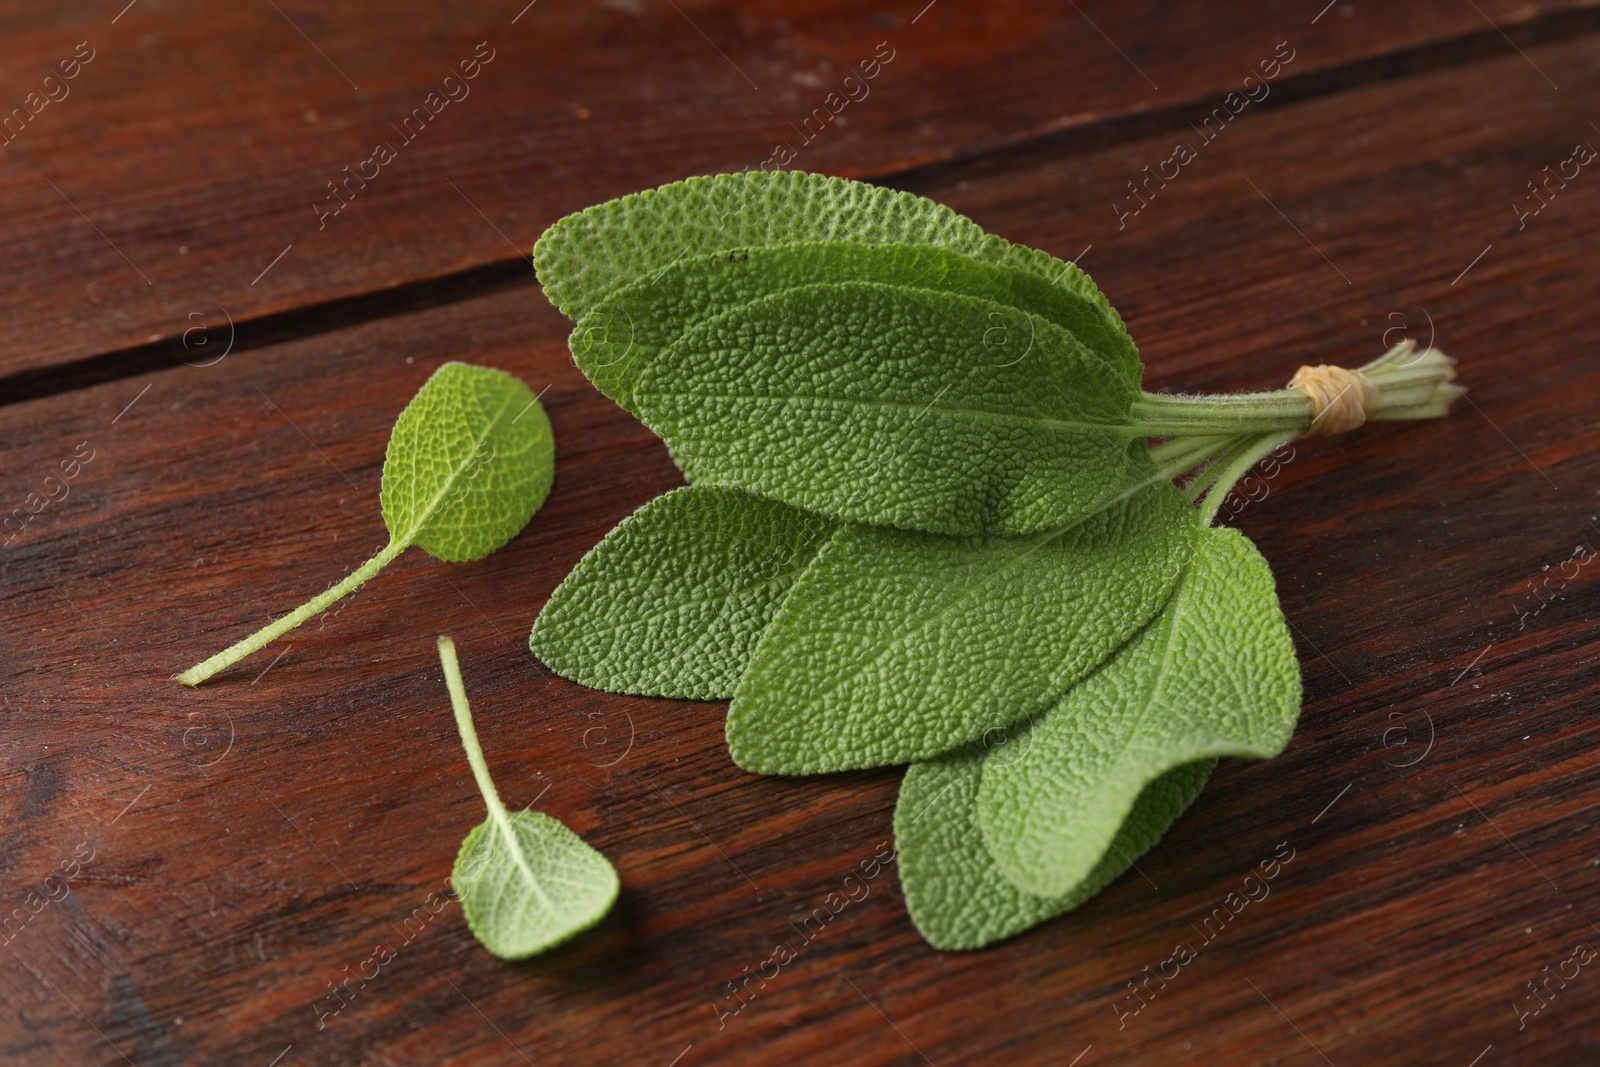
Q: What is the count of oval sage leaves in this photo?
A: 9